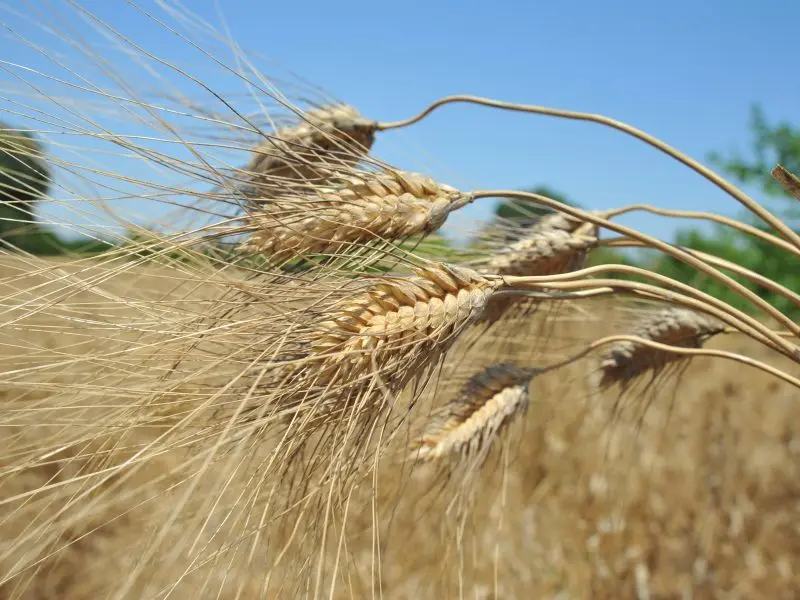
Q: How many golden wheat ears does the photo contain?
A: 6